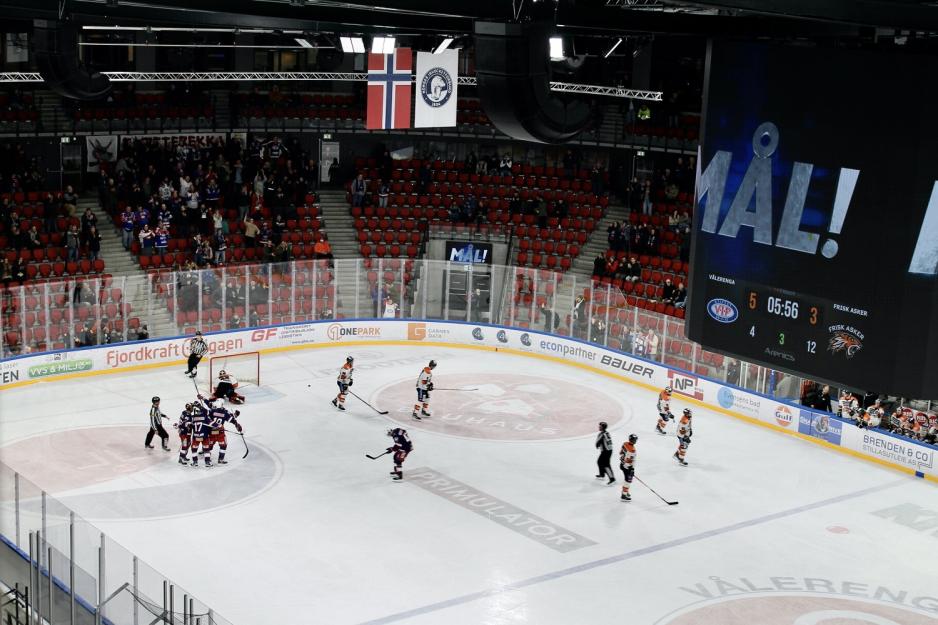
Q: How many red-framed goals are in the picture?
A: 1